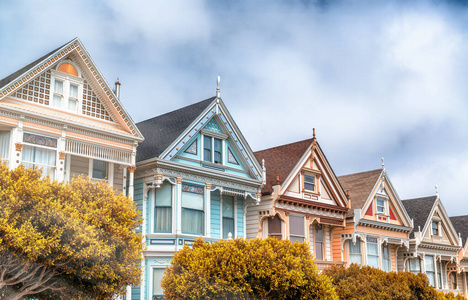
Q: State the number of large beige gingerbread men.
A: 0